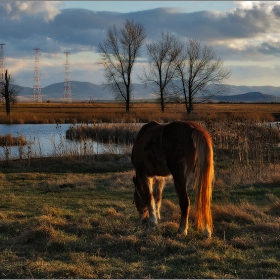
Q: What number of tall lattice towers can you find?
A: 3